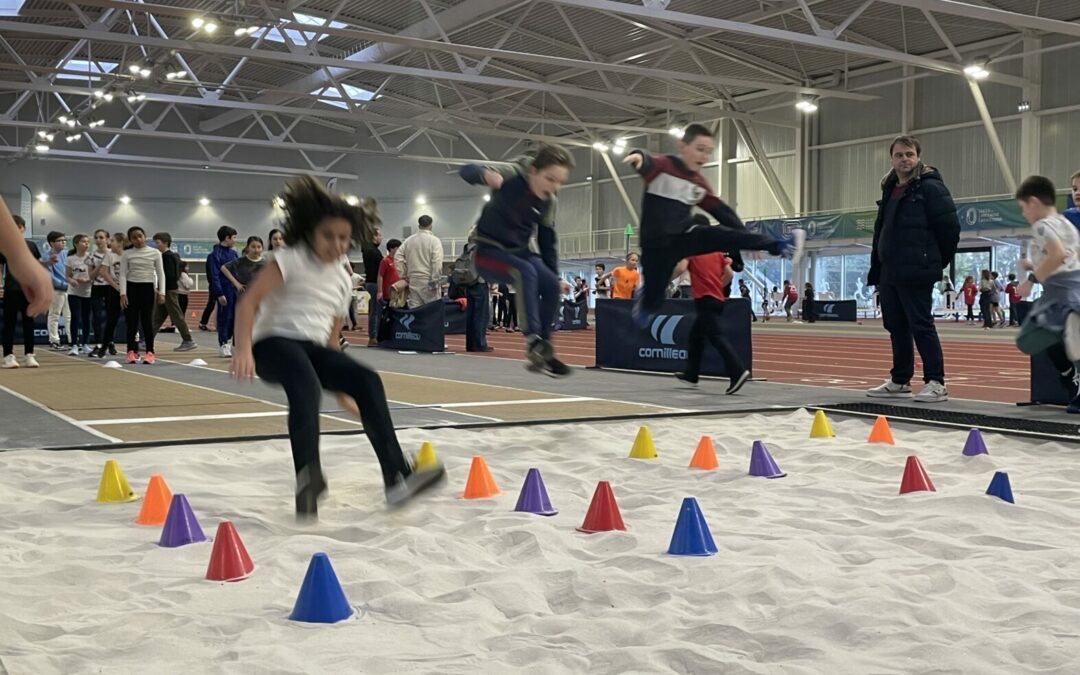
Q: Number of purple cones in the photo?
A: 4